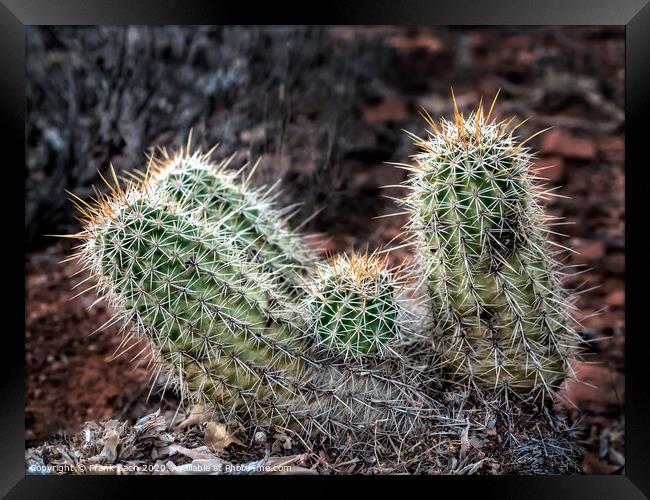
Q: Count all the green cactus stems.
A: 4